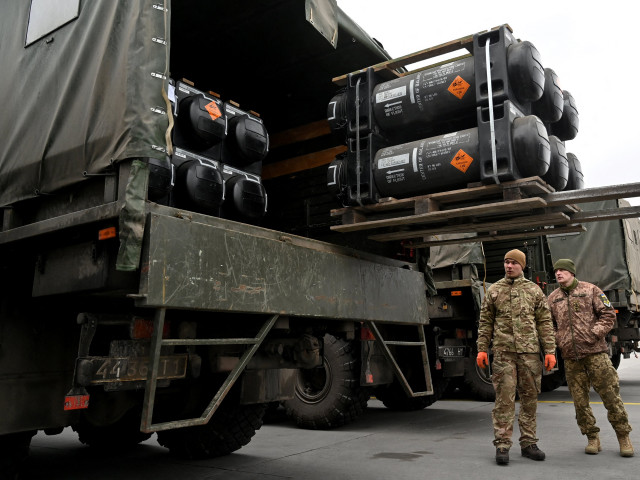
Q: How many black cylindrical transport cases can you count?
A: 11